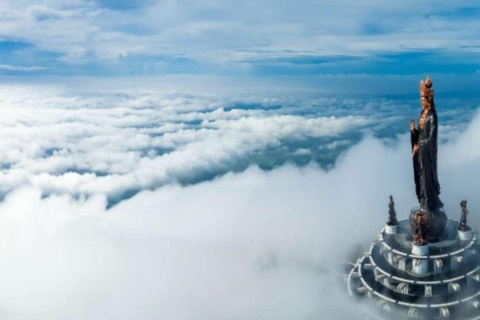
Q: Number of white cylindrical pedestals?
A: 3